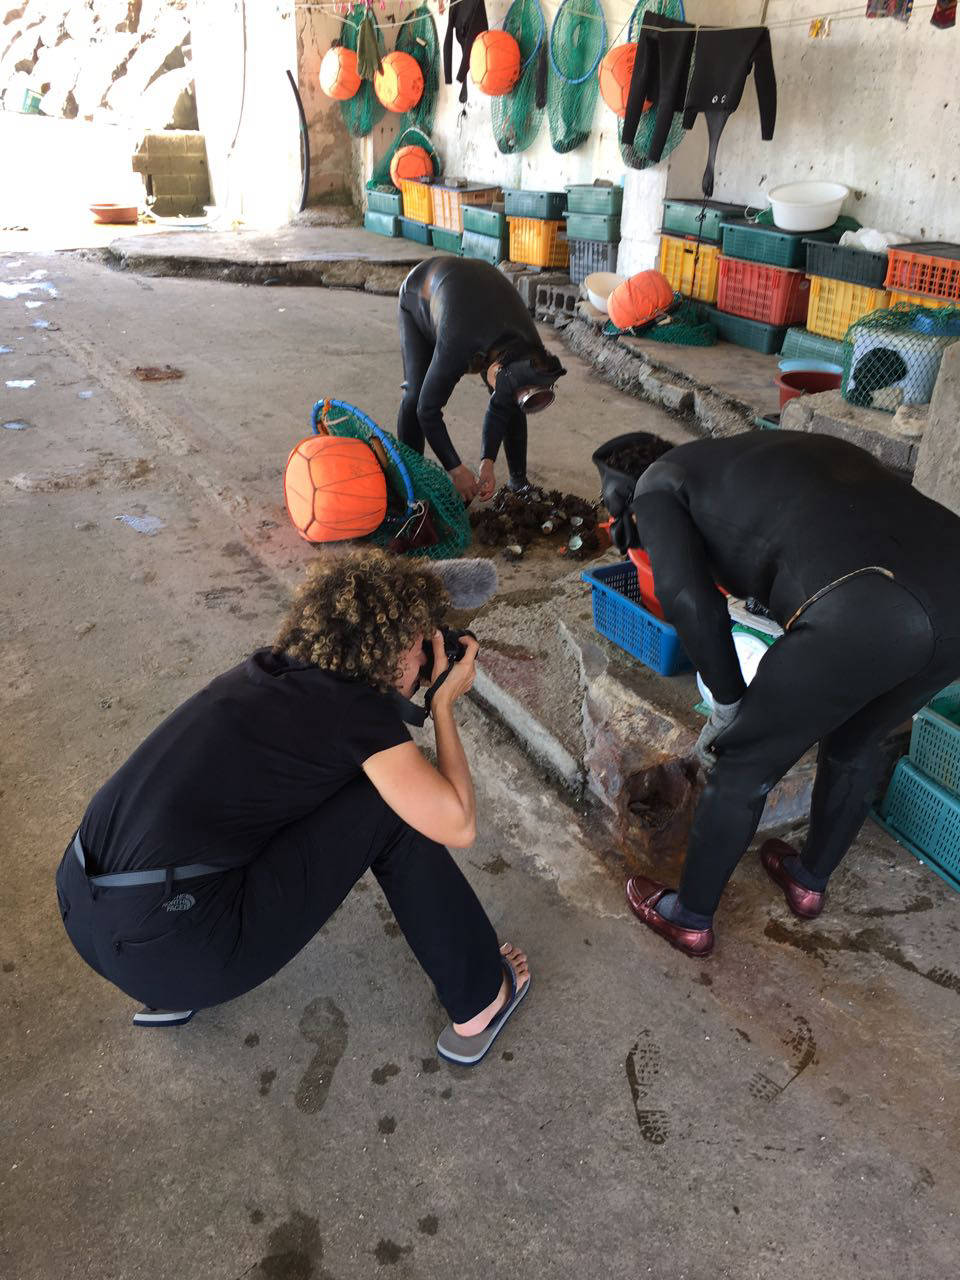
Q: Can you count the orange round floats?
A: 7